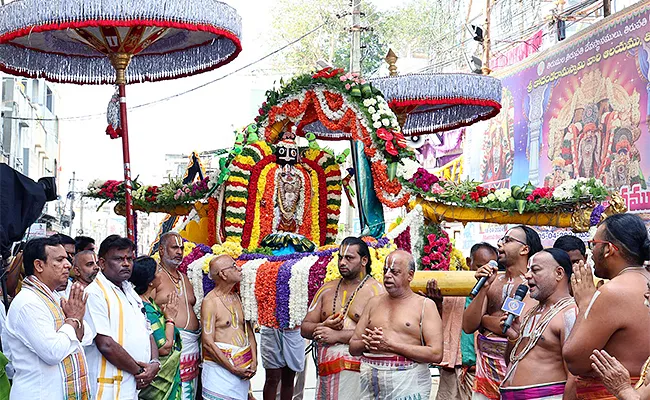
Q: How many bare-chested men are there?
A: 7